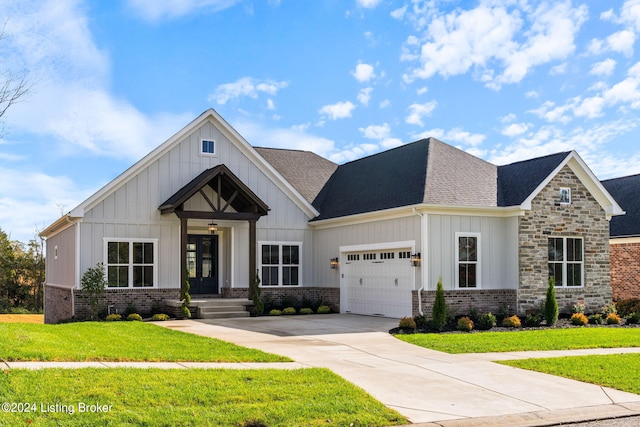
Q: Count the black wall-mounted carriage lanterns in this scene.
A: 2